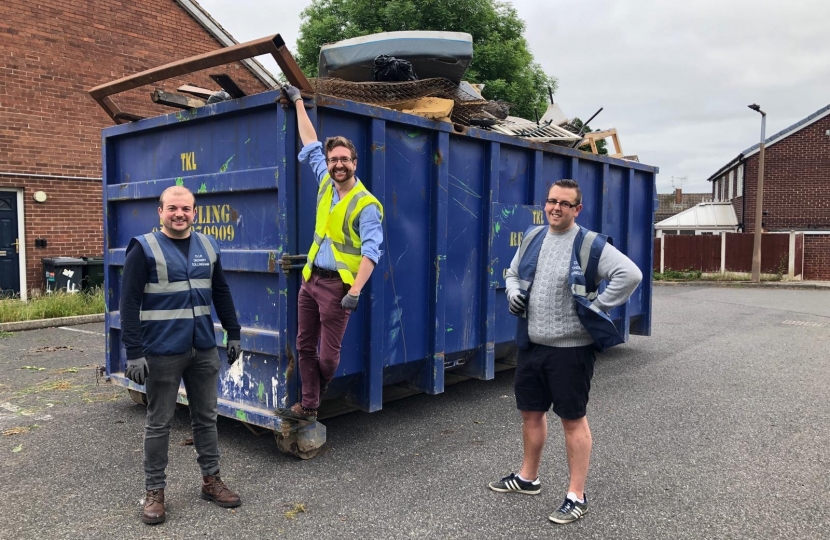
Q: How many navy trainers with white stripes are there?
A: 2